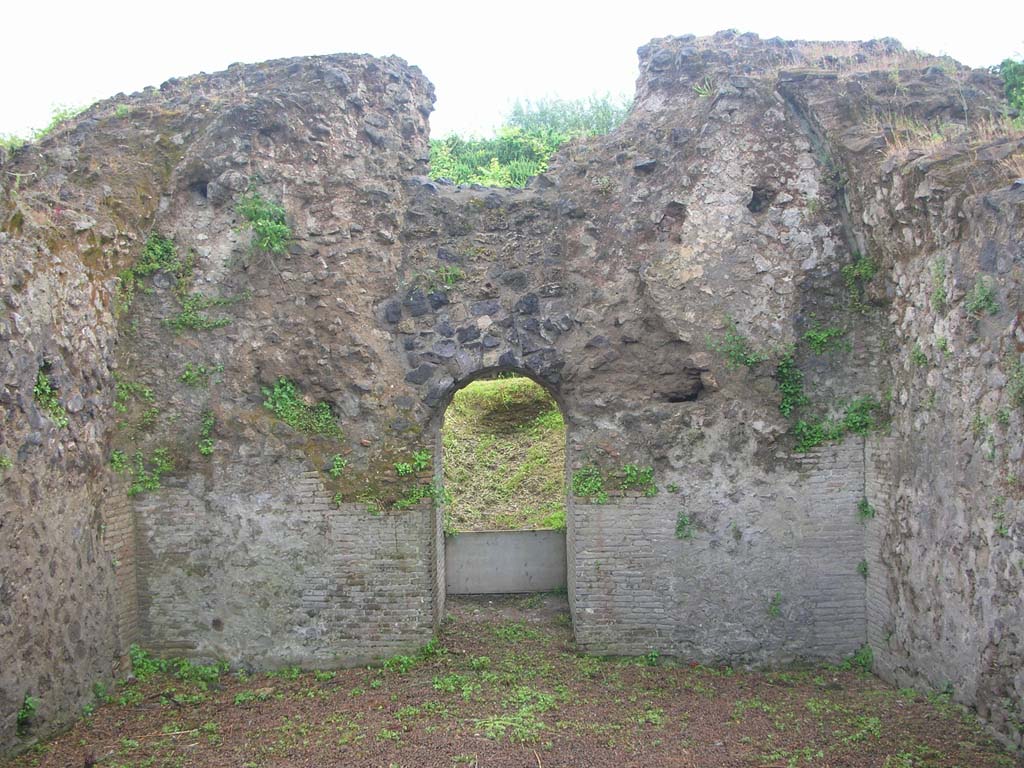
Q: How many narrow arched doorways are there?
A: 1